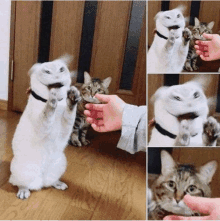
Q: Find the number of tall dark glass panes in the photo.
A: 3